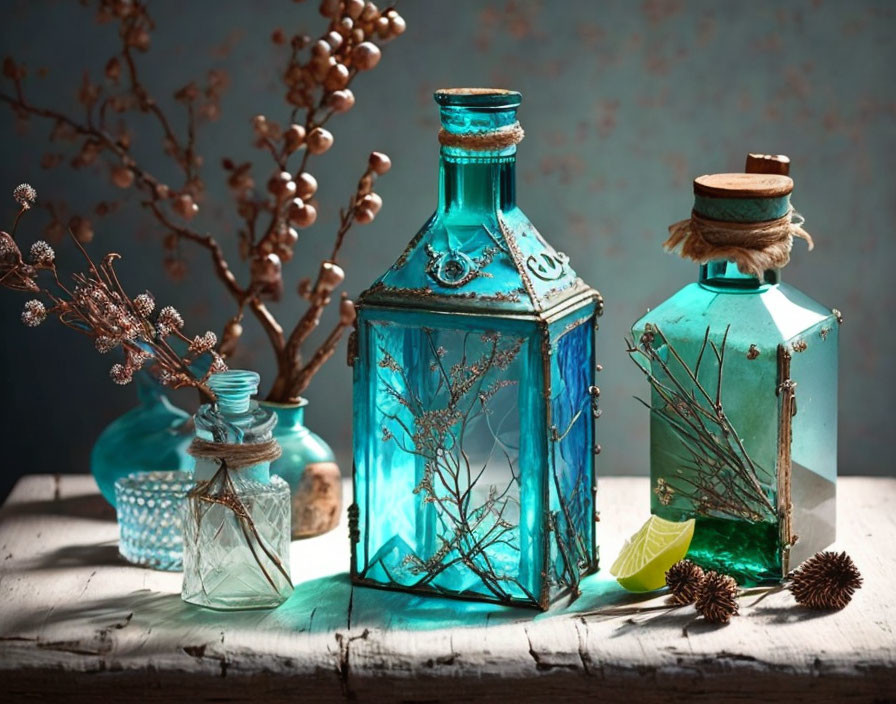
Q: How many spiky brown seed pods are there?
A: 3